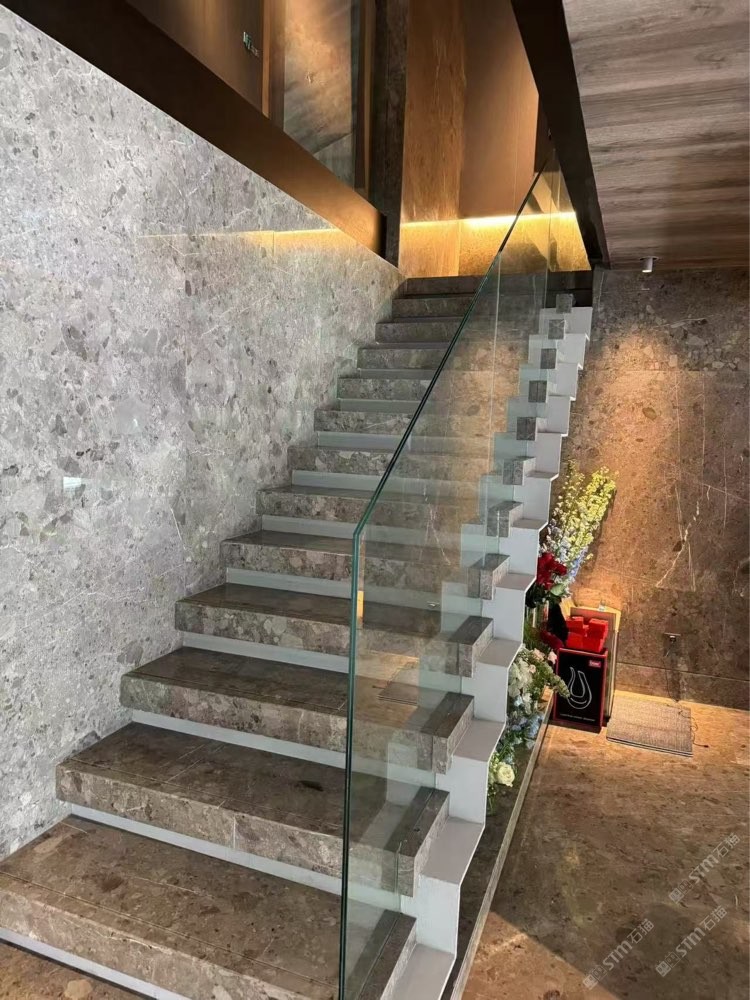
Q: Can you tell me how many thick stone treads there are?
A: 13